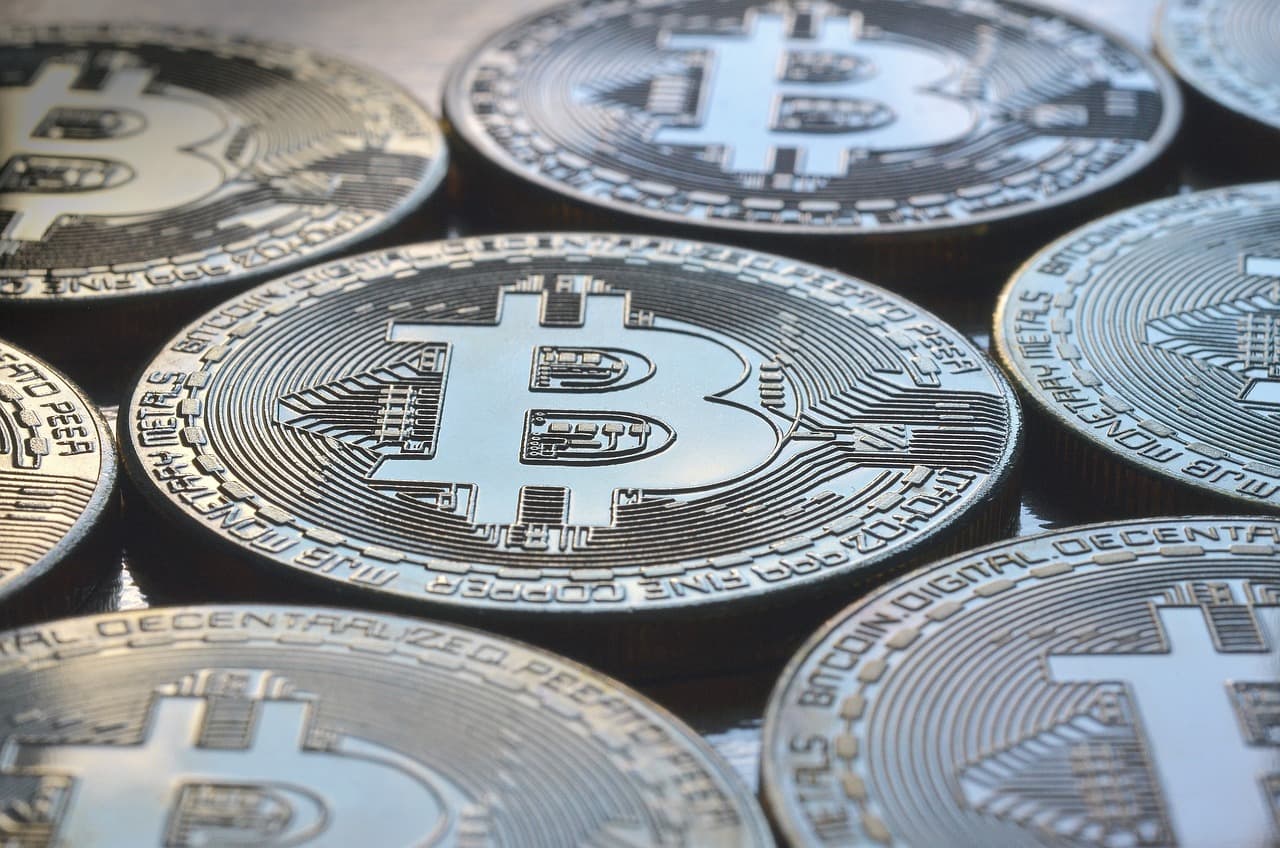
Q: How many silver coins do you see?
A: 8